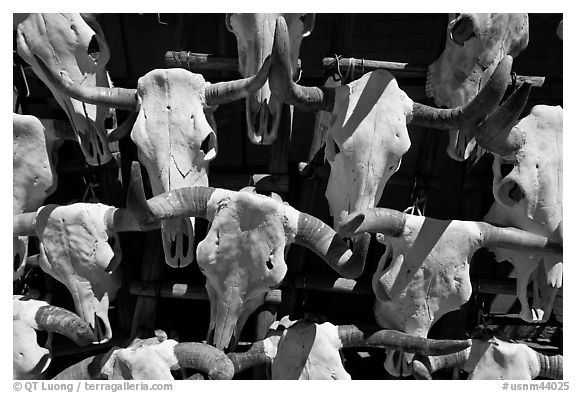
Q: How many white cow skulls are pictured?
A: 14